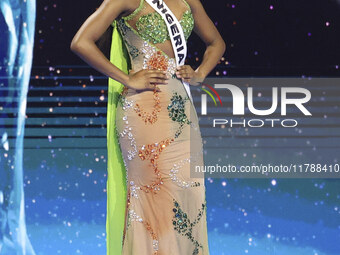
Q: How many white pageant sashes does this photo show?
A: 1